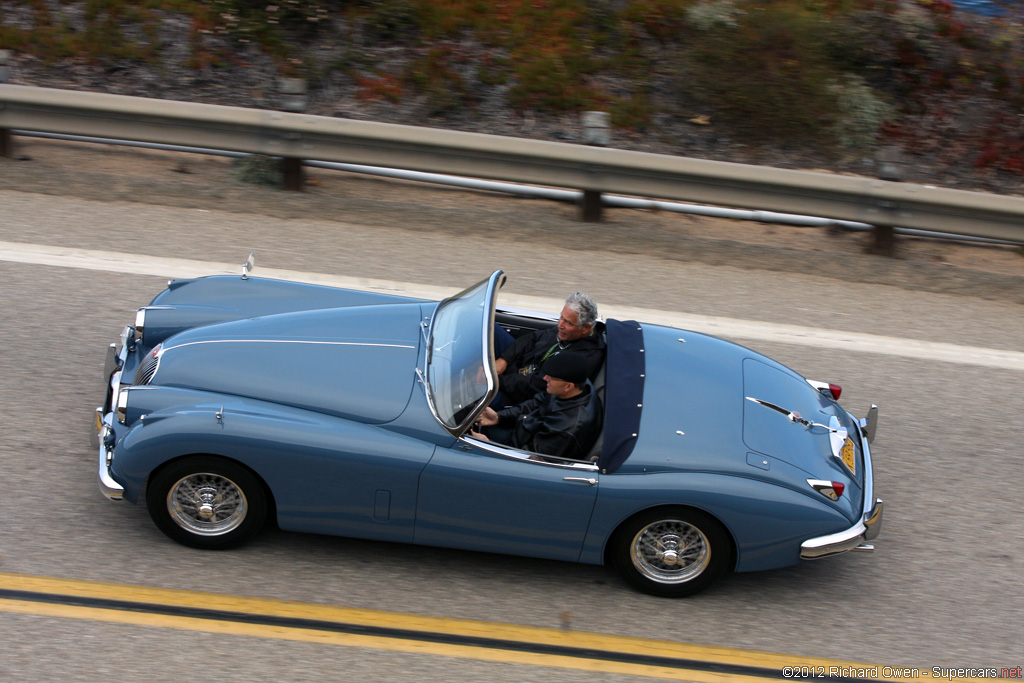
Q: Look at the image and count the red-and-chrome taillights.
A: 2